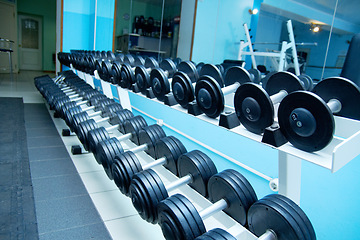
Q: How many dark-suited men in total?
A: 0